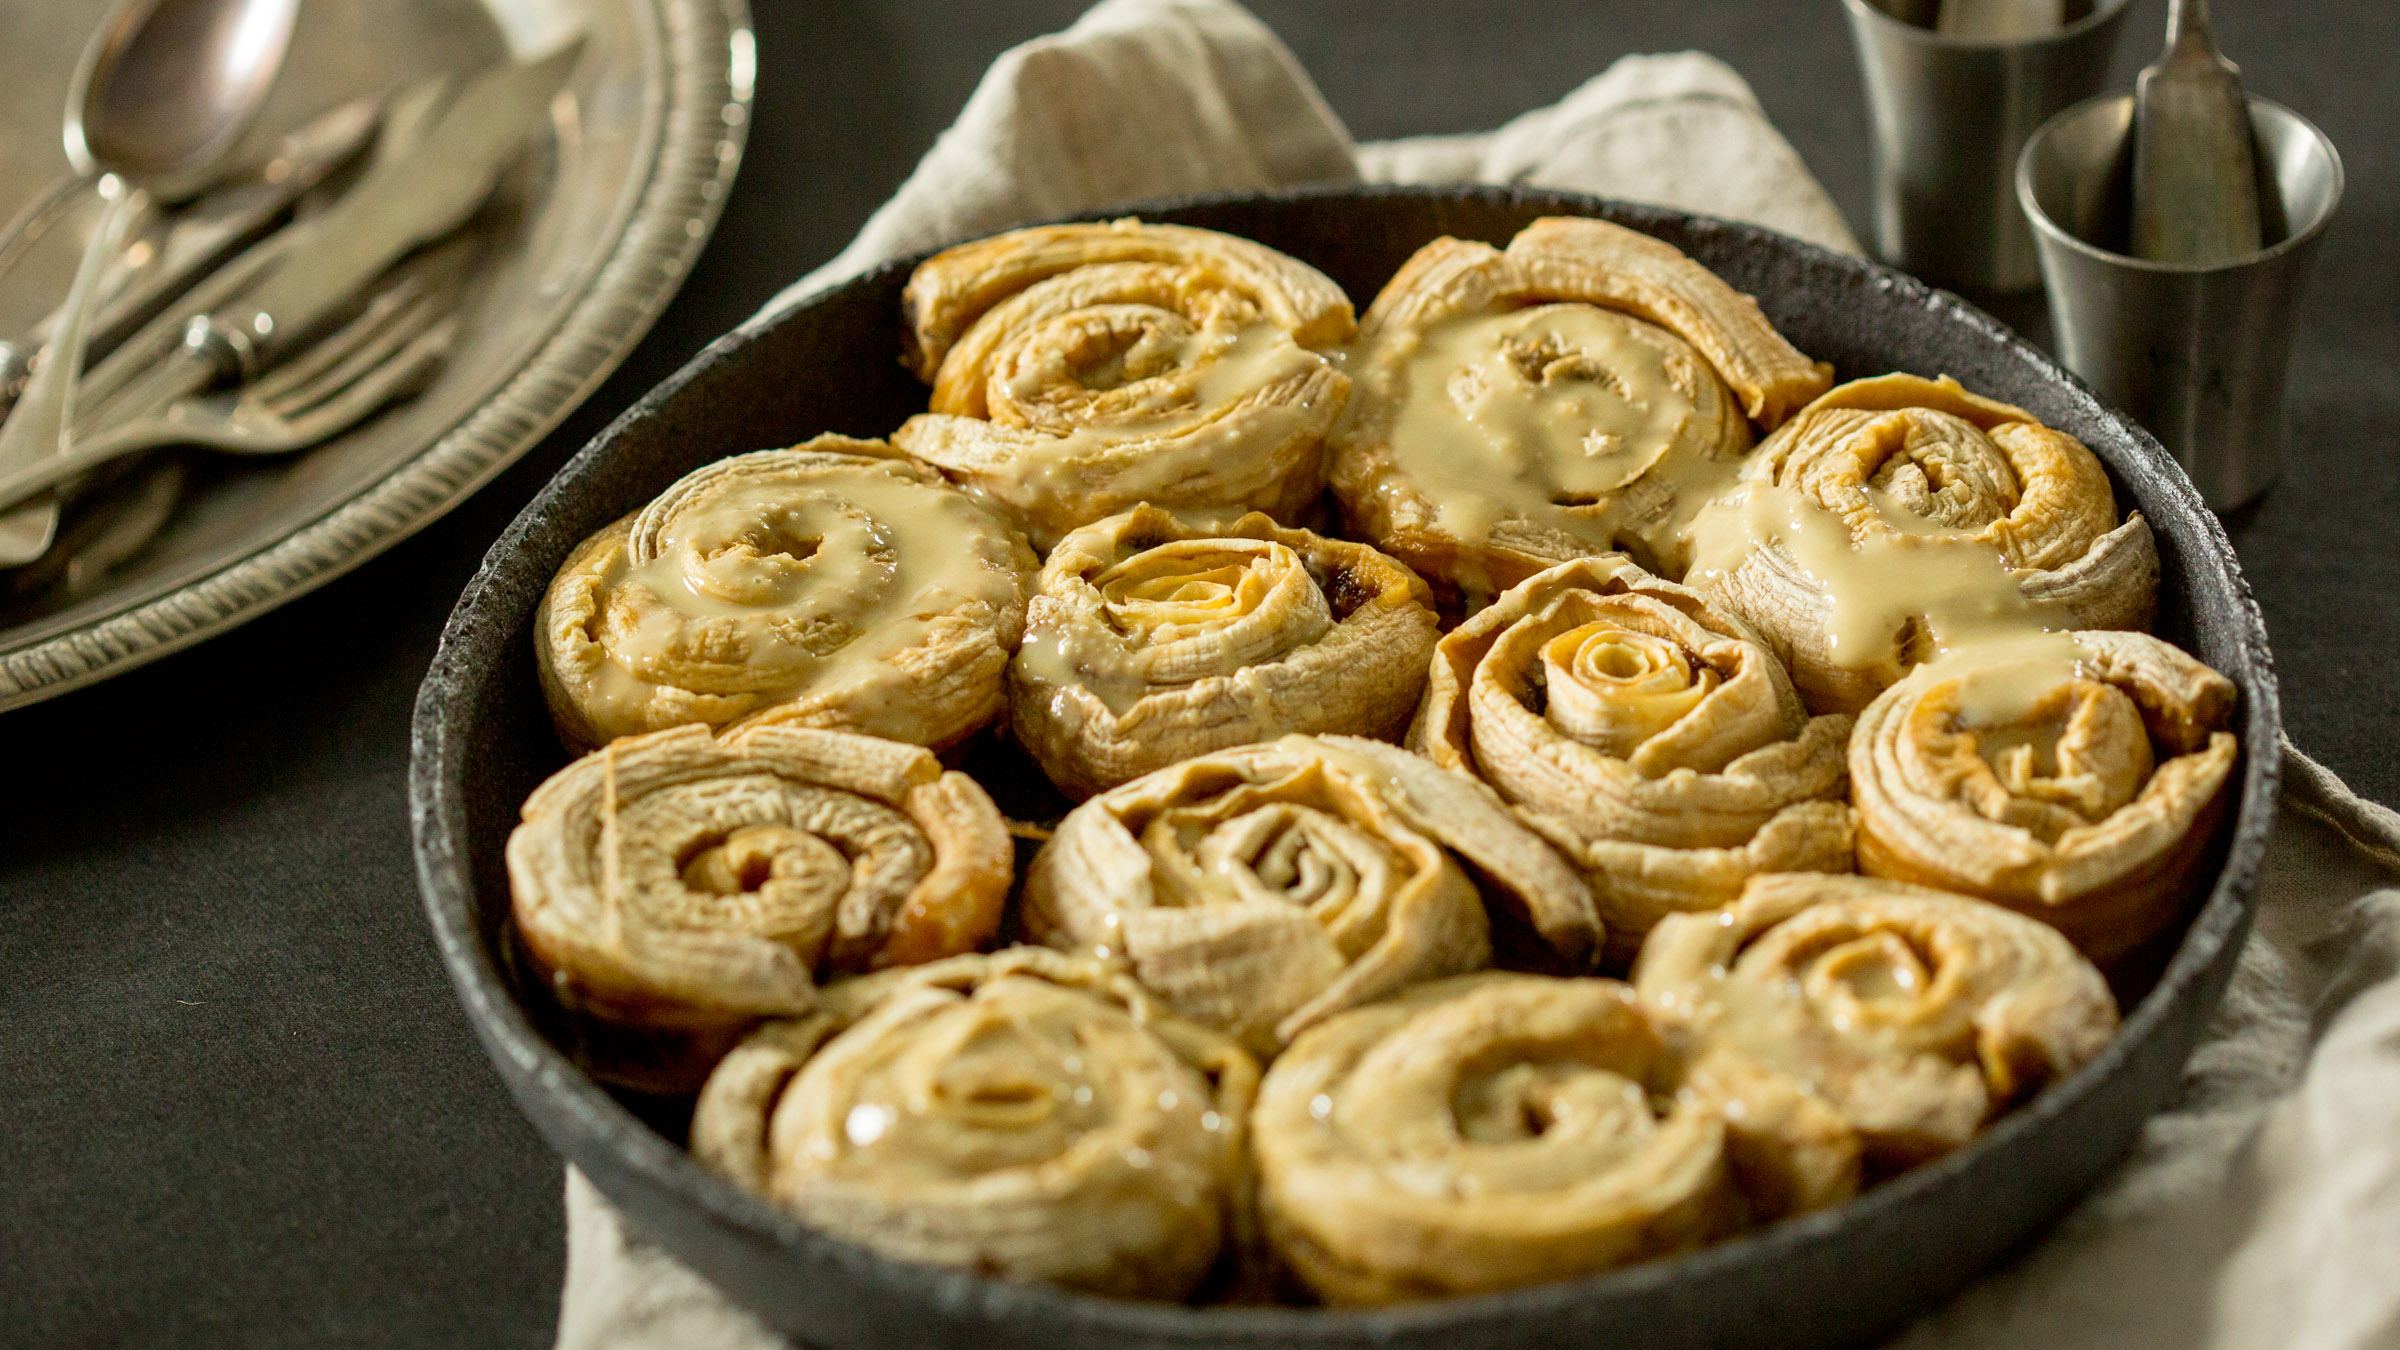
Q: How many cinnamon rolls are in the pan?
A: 12